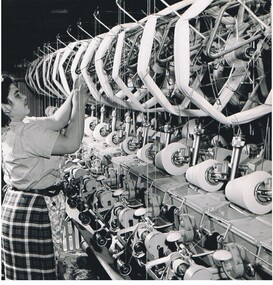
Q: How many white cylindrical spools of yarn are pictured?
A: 8